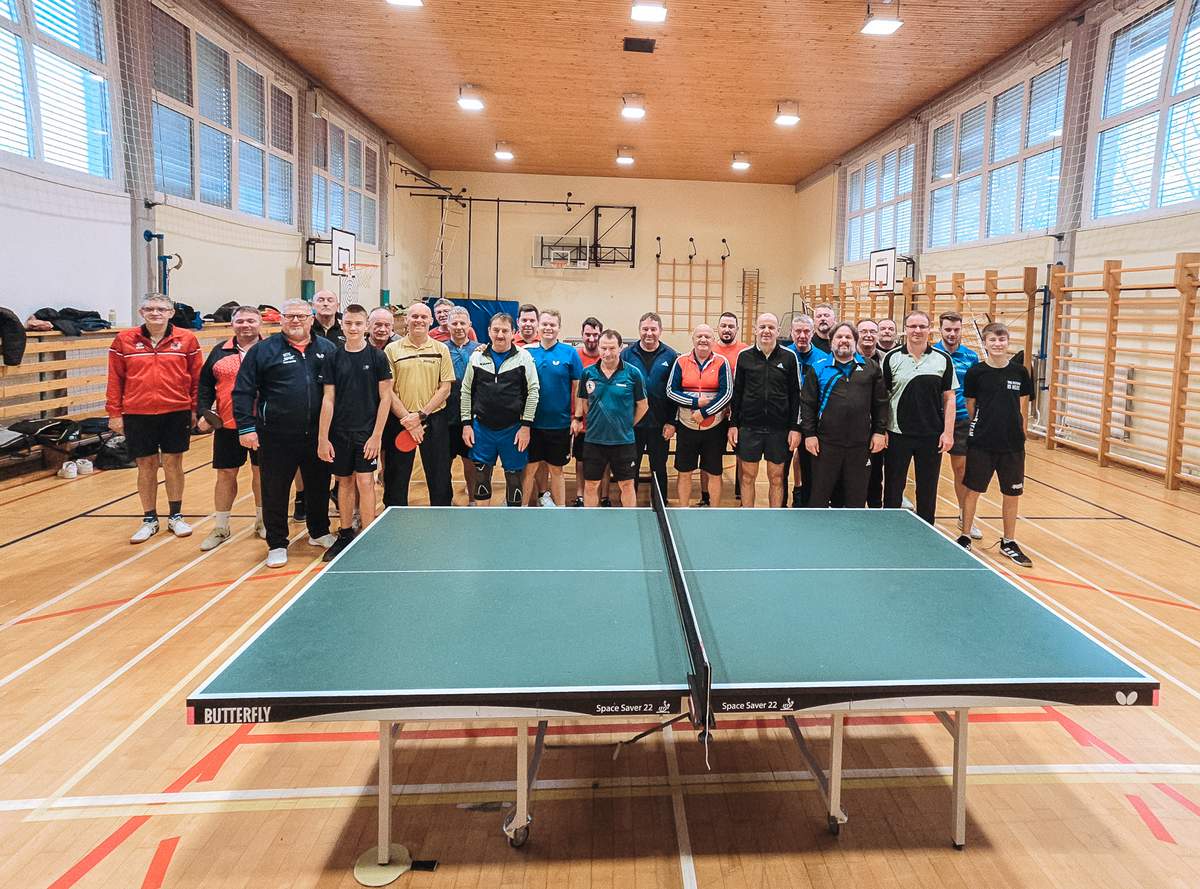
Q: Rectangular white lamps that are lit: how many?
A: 9